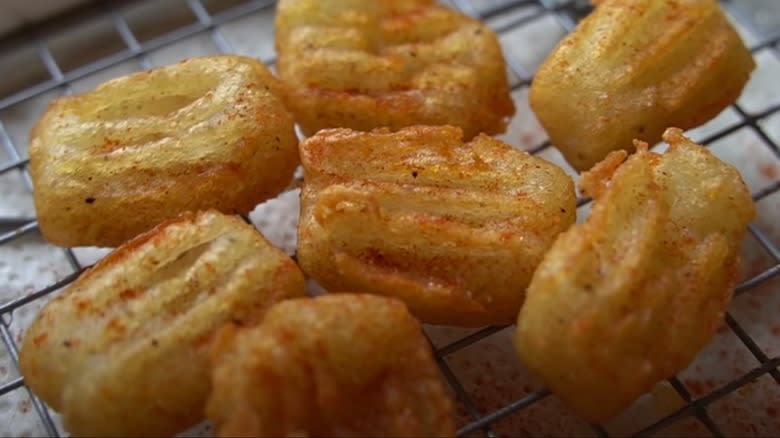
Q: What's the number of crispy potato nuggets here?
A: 7